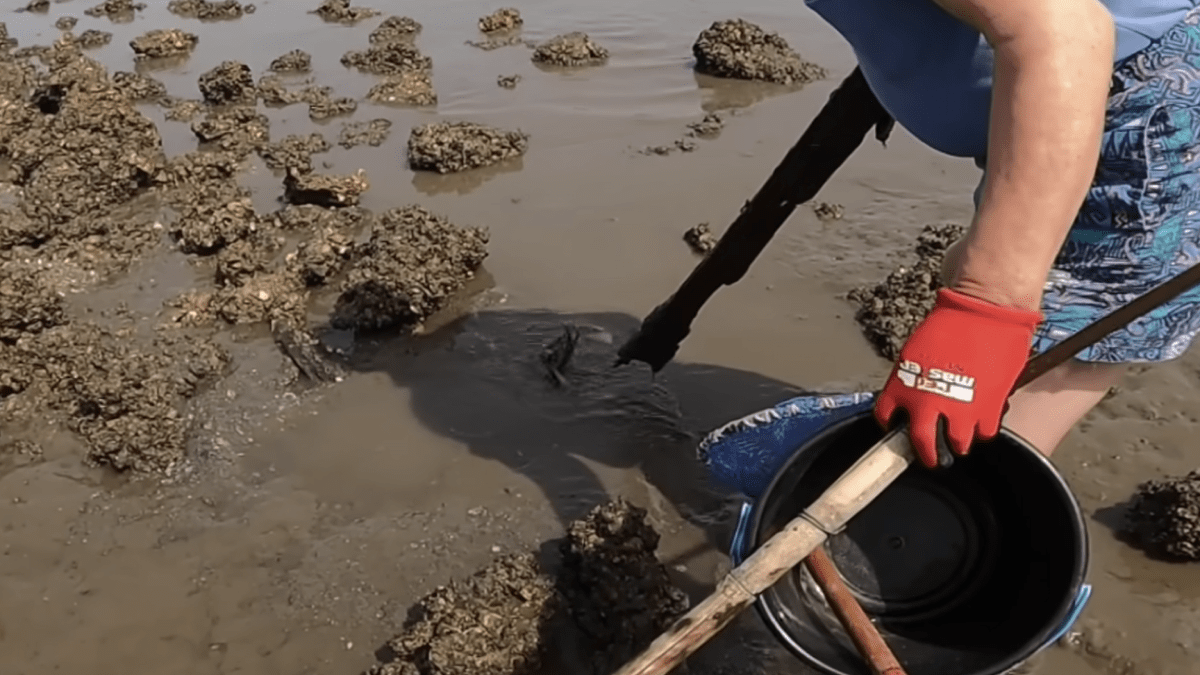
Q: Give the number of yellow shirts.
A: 0